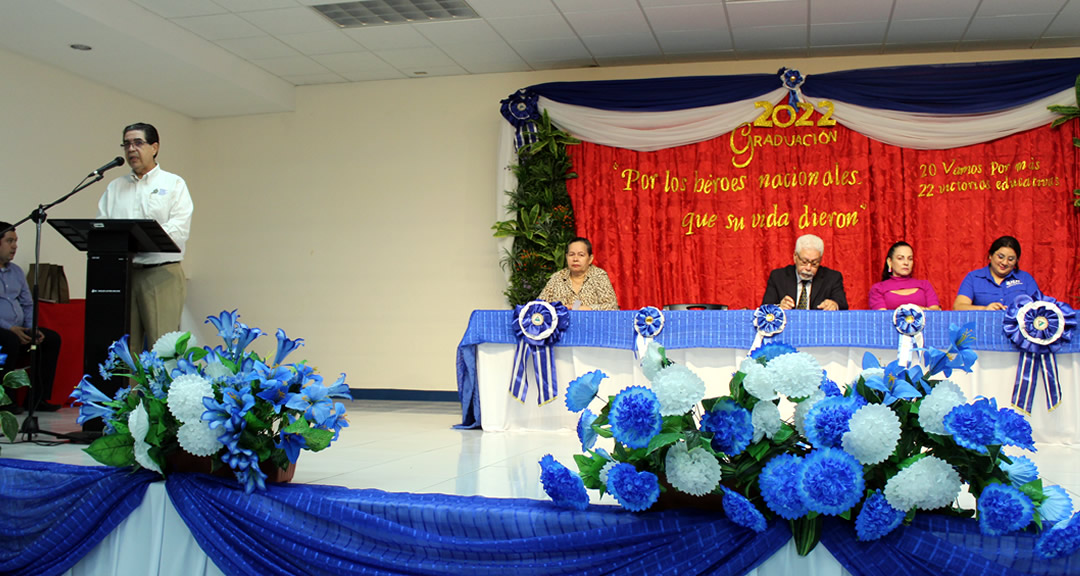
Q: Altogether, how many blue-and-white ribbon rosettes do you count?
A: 7